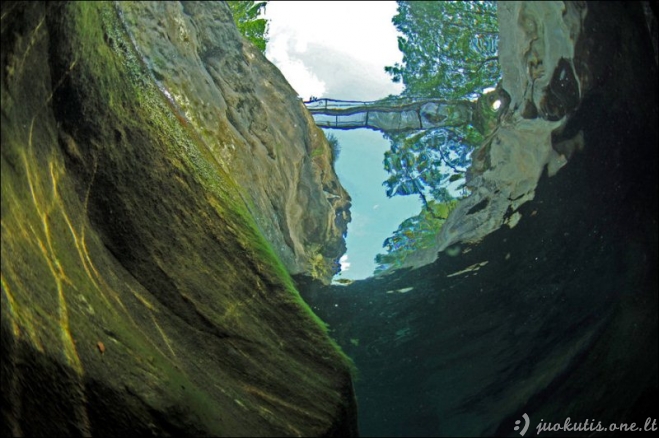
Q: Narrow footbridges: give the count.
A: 1